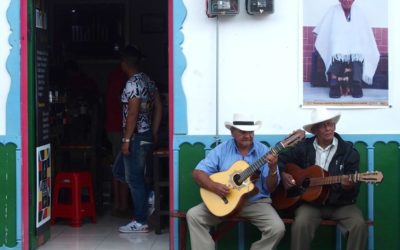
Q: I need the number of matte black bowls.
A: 0